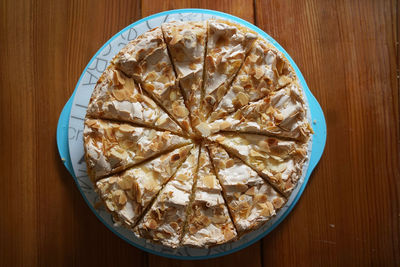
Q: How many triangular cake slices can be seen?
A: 12